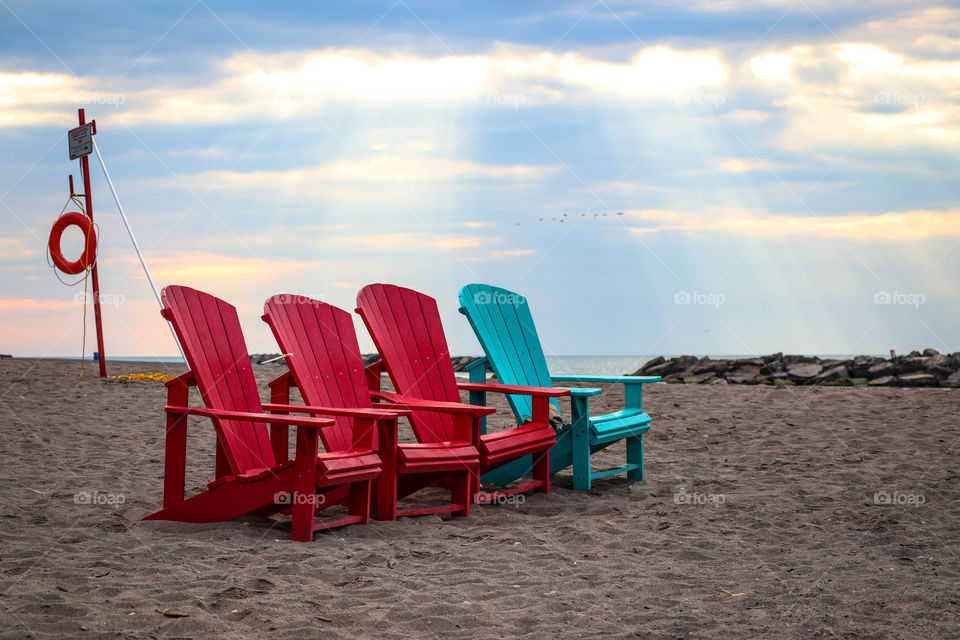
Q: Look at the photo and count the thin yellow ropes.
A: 1